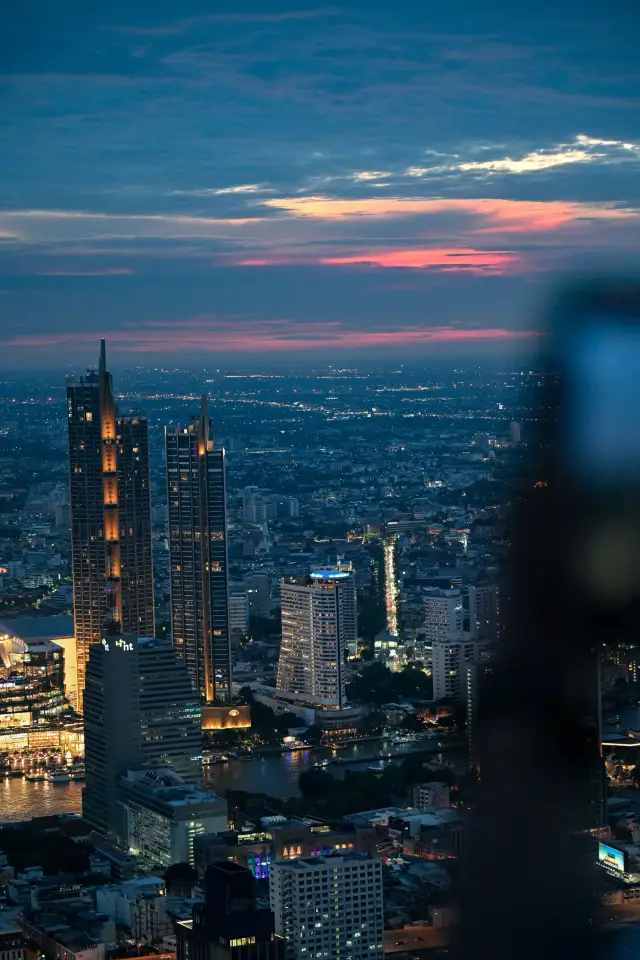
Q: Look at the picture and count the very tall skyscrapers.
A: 2